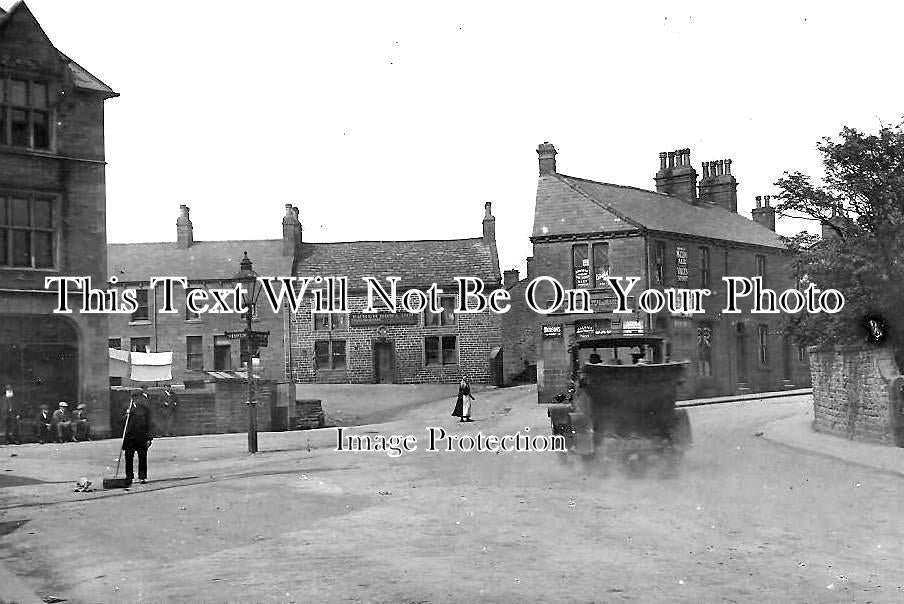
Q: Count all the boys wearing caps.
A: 3